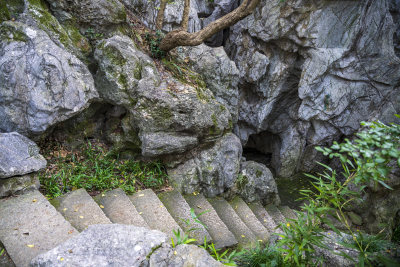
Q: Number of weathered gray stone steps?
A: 11